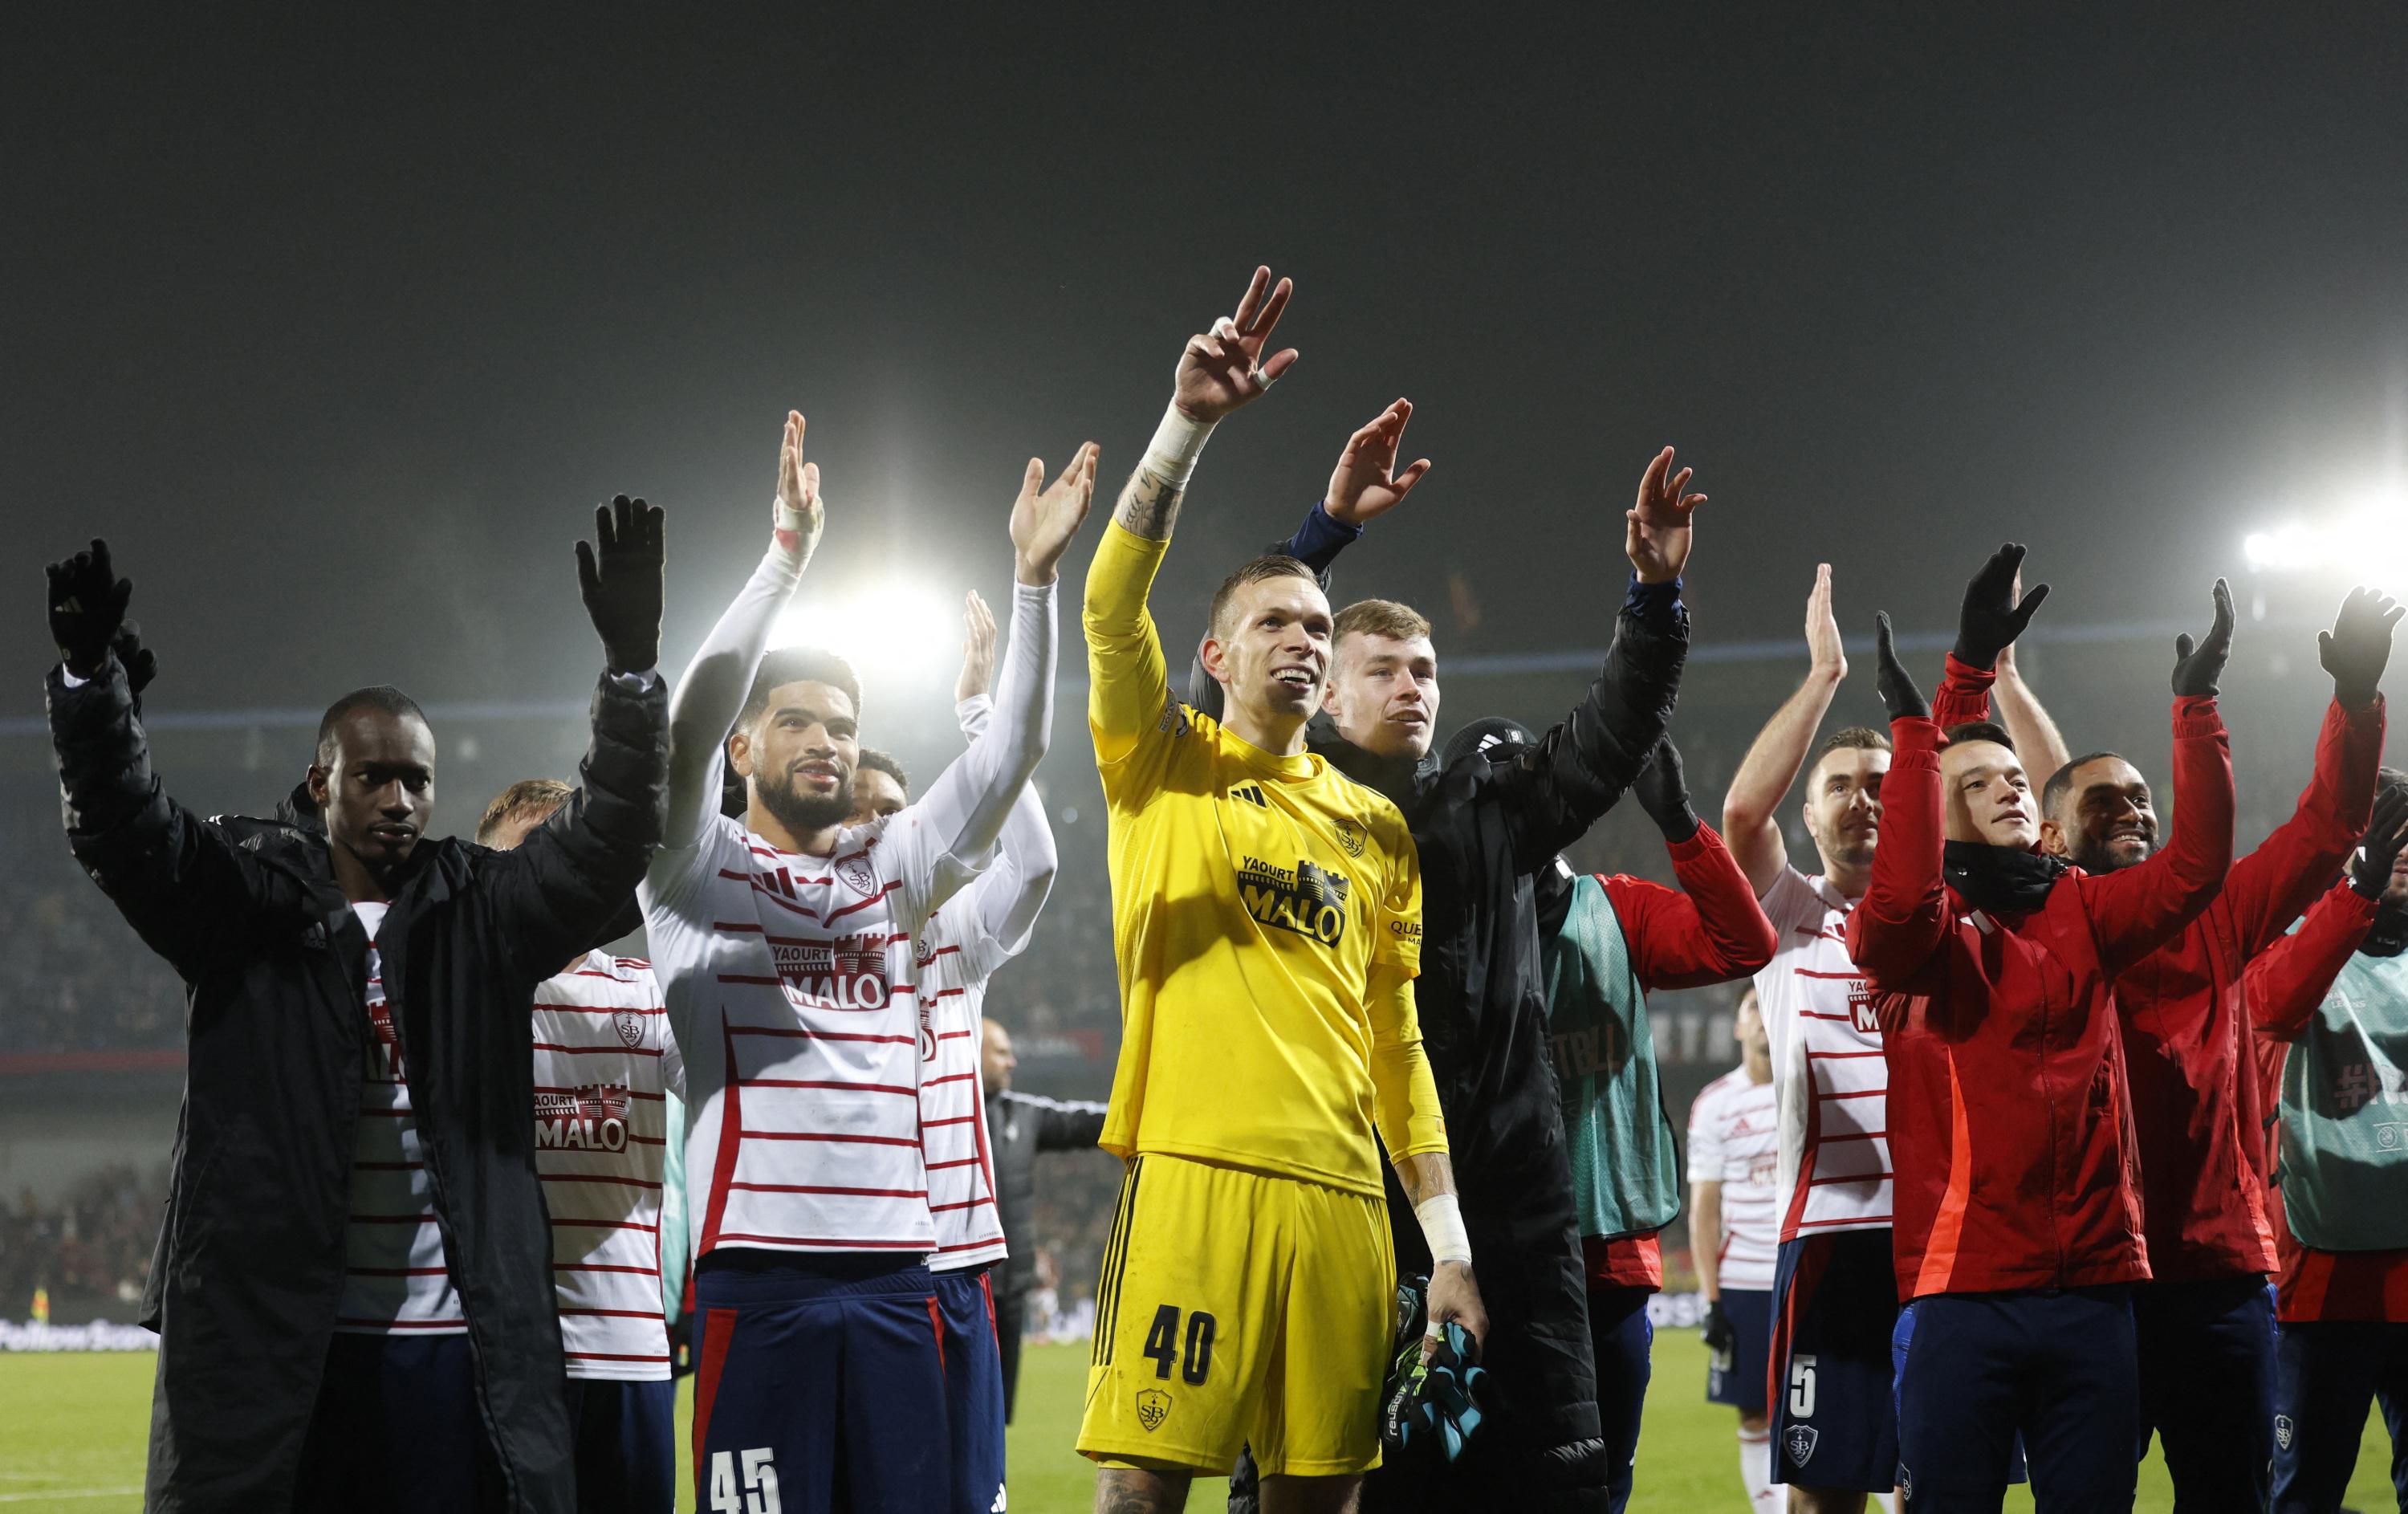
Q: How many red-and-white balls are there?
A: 0